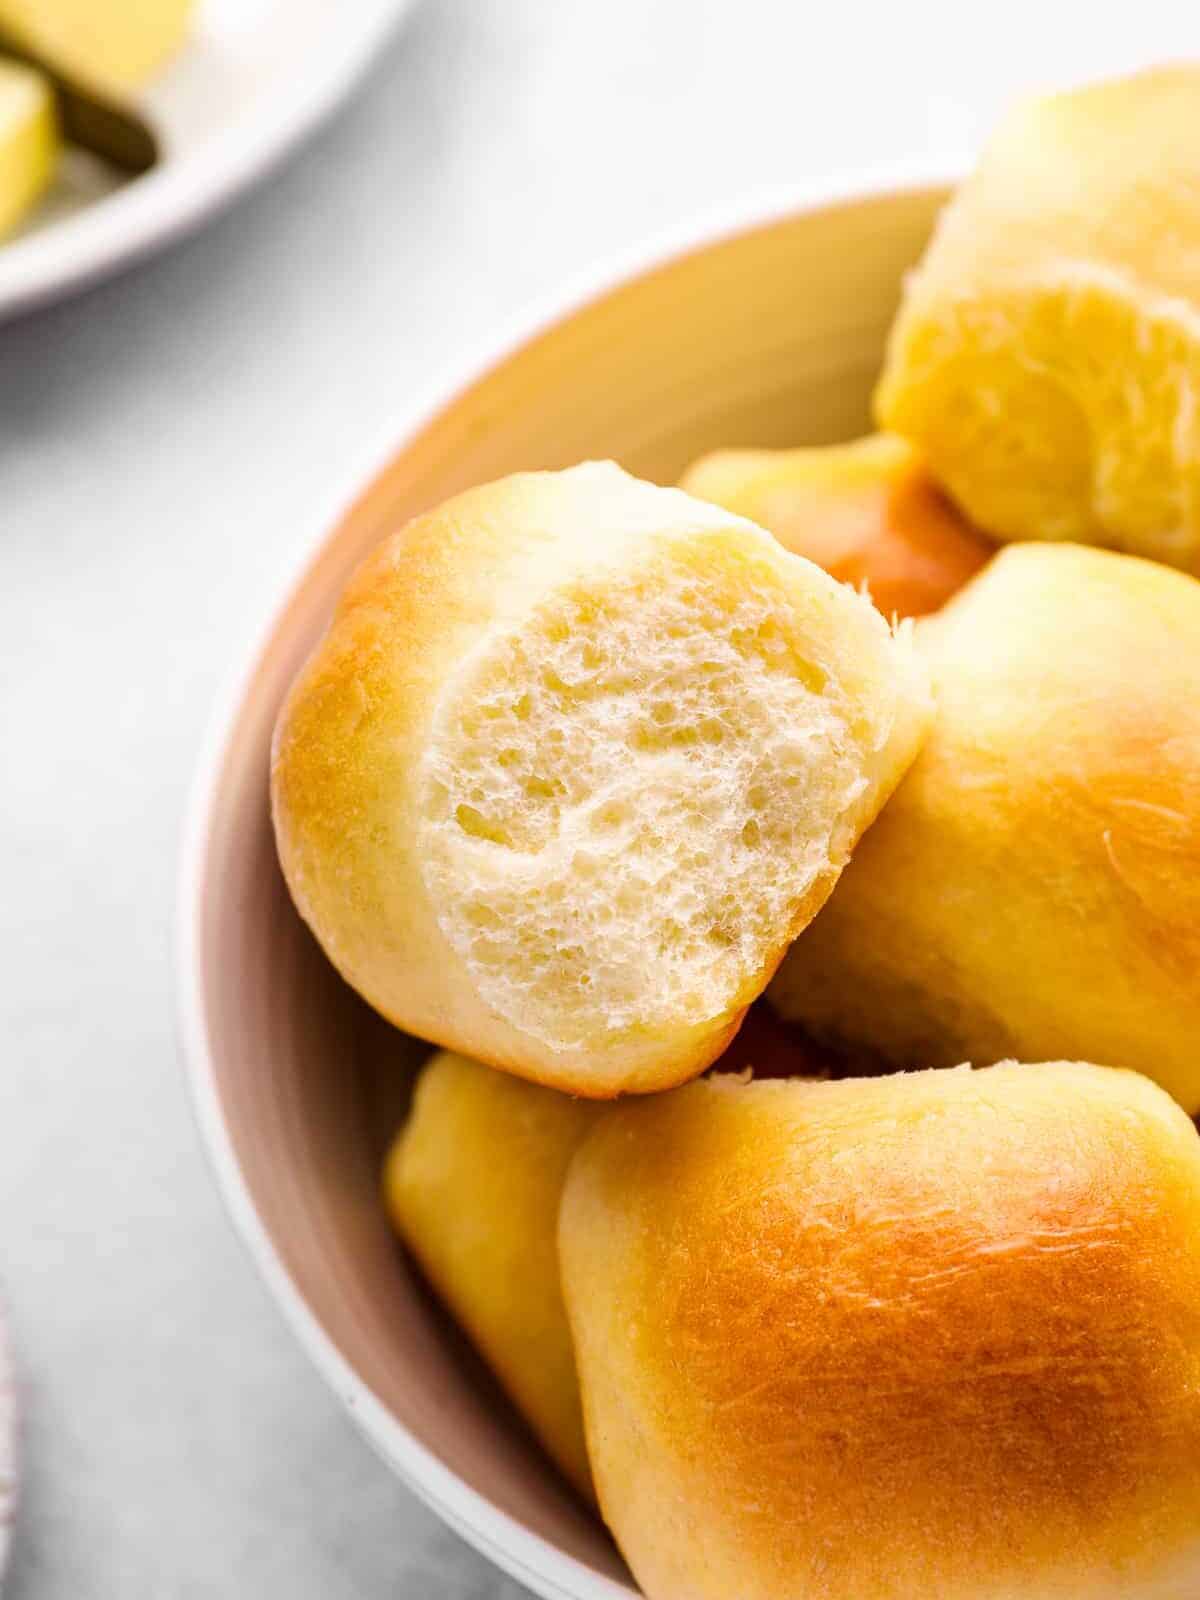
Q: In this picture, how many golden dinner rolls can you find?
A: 6